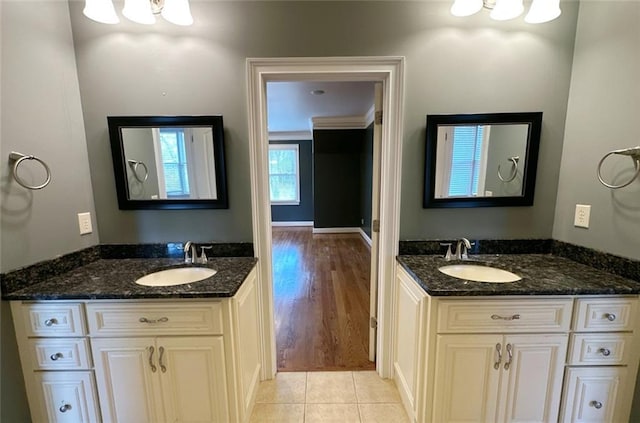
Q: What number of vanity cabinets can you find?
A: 2